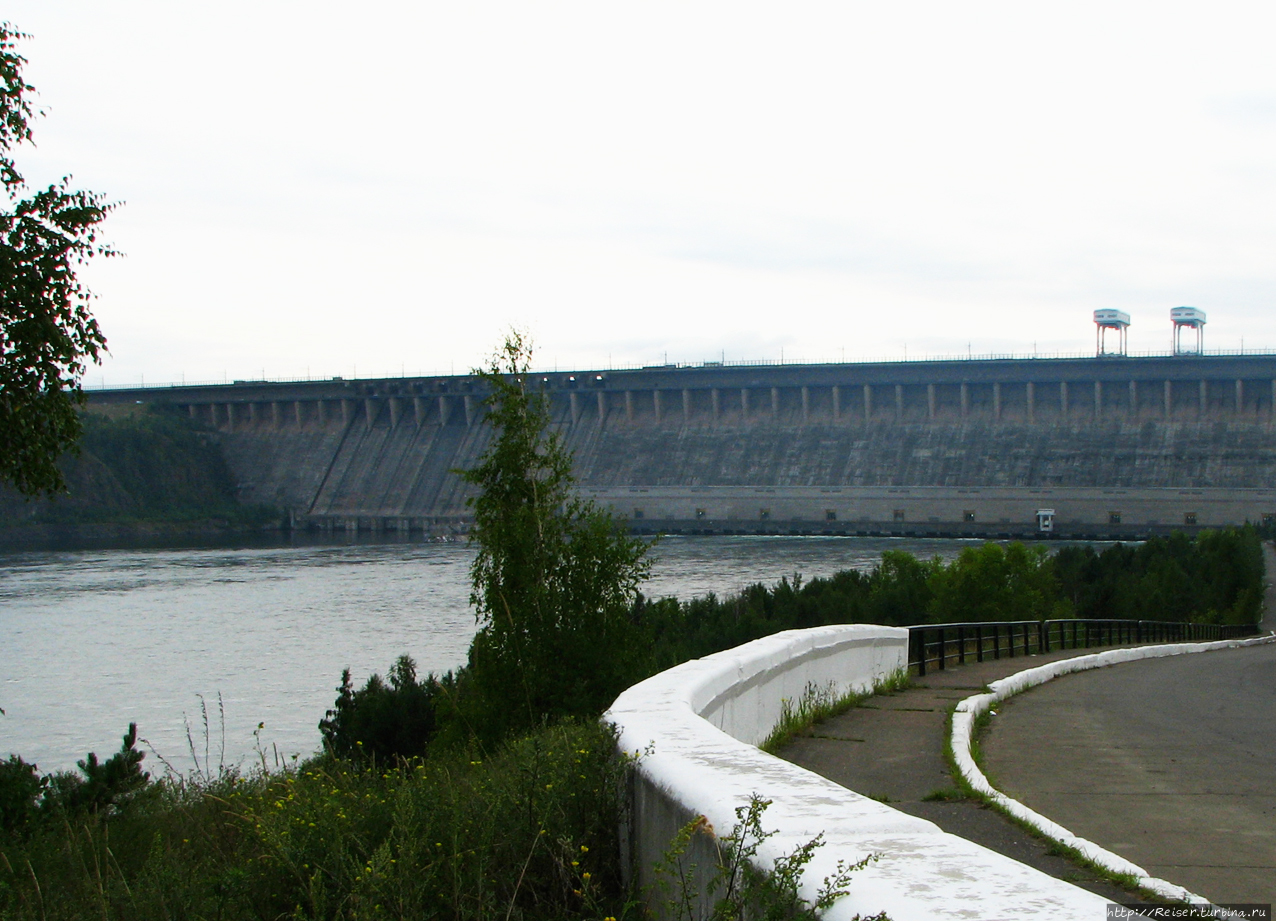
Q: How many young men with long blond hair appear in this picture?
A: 0